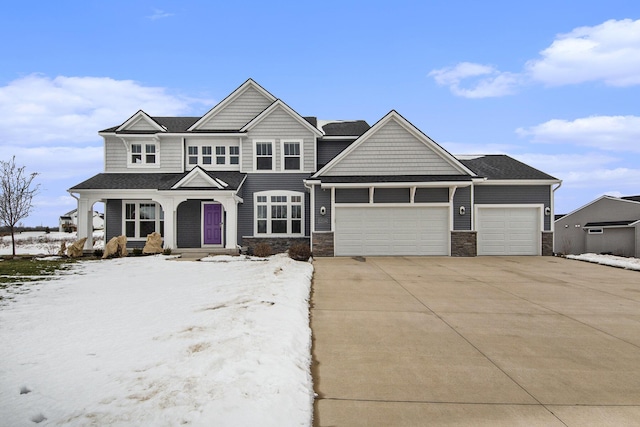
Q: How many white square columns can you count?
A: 3